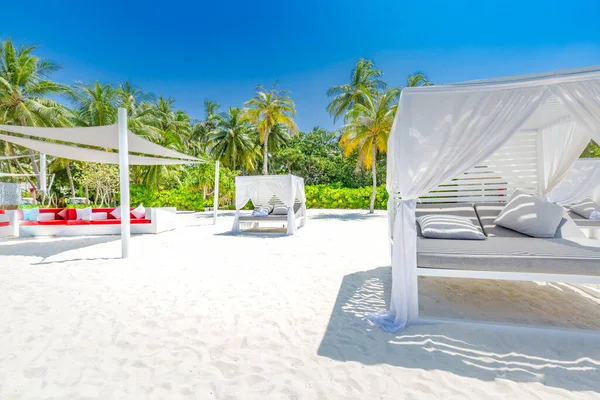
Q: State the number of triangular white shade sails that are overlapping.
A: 2